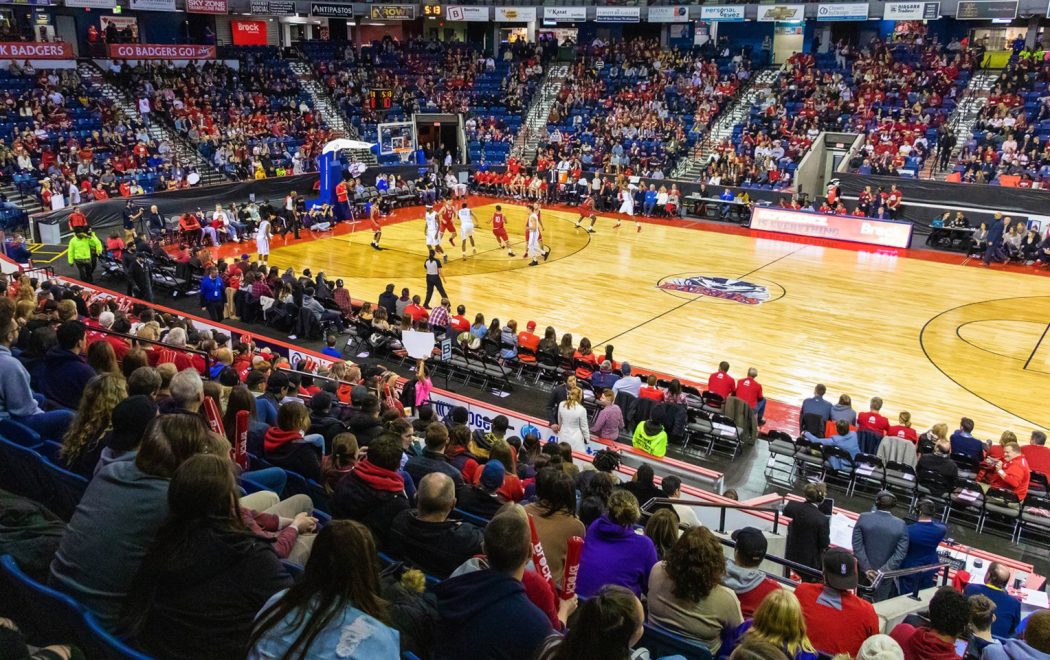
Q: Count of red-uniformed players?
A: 5